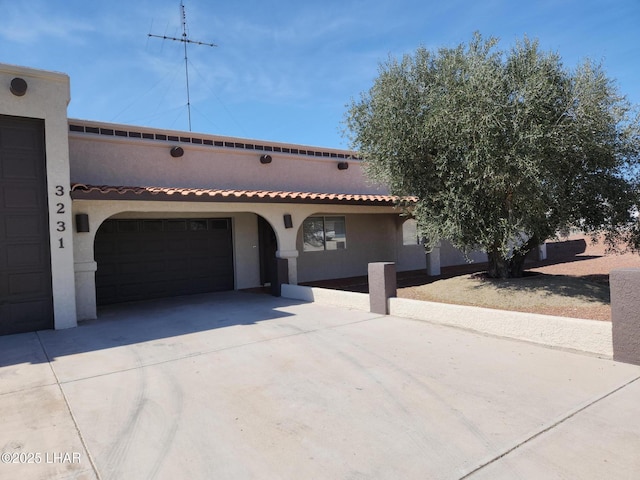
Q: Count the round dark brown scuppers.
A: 4